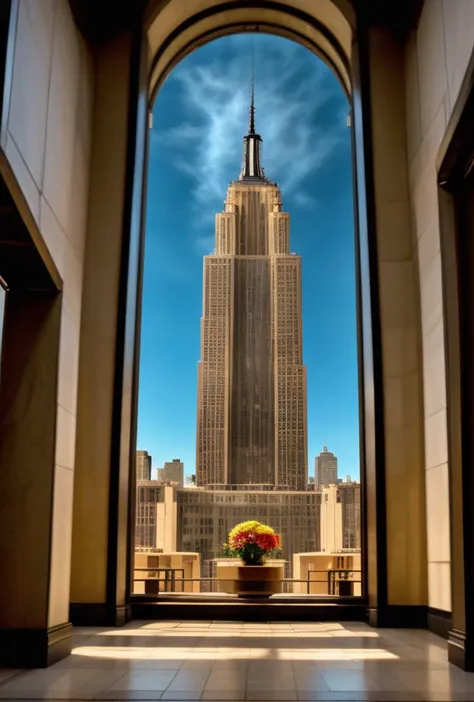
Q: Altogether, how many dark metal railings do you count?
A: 2